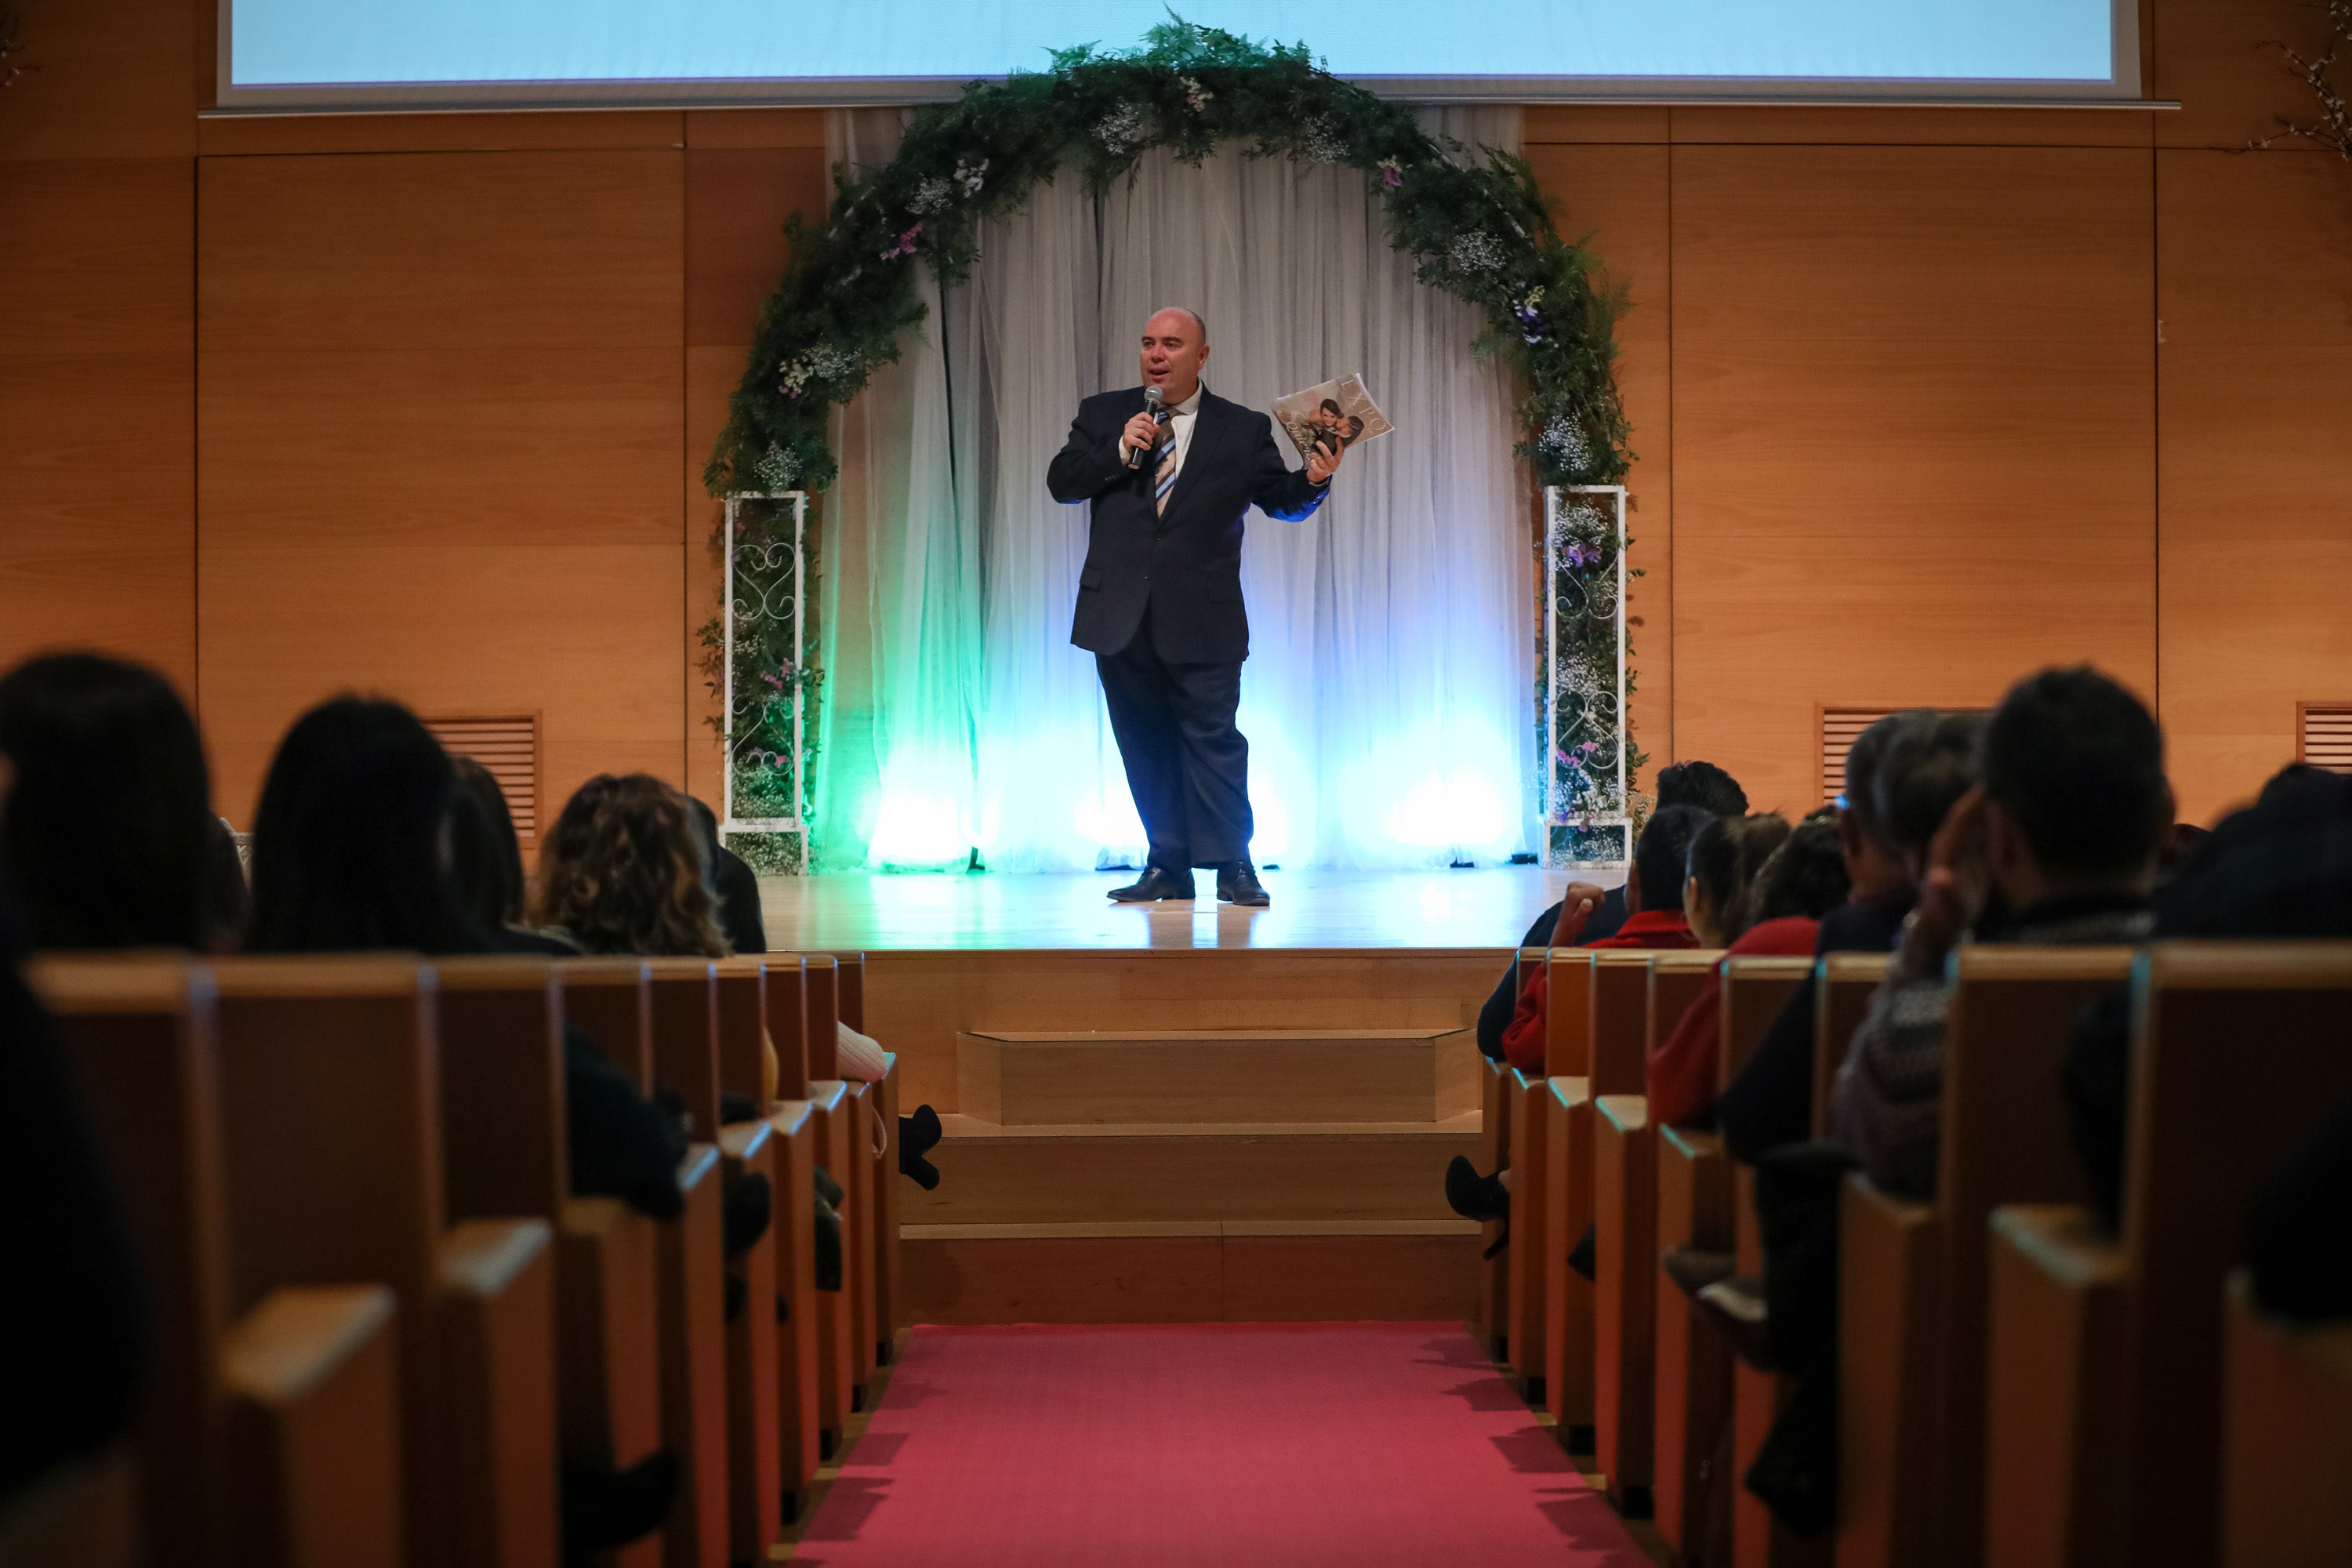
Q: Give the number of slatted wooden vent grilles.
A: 3